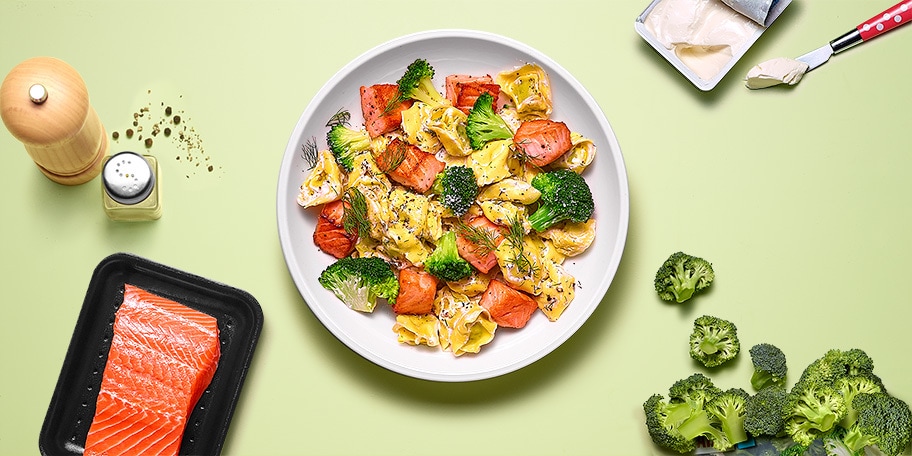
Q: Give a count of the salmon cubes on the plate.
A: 8